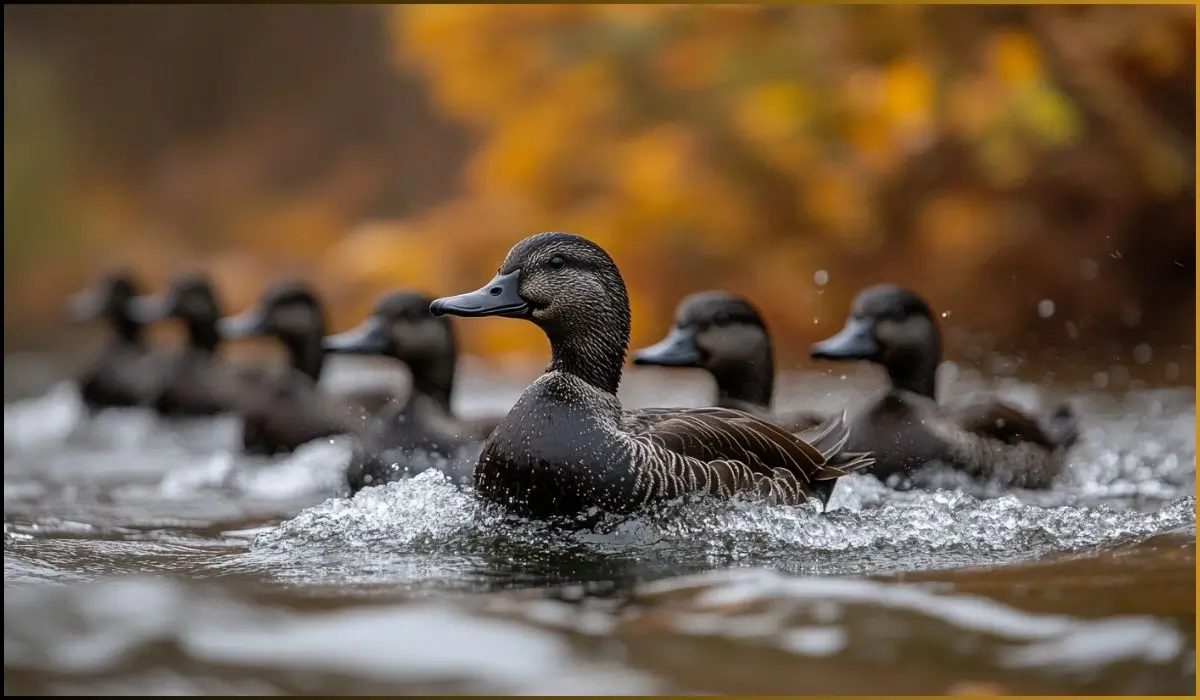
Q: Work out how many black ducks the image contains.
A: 7